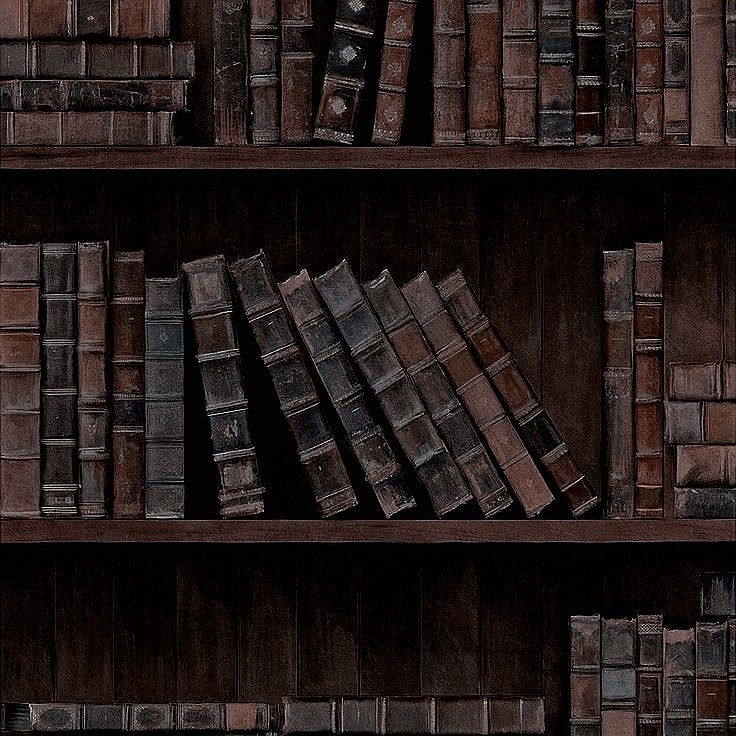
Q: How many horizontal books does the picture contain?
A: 11